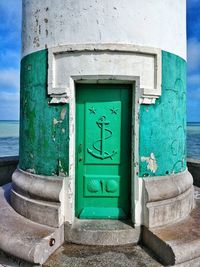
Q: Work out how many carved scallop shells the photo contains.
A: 2